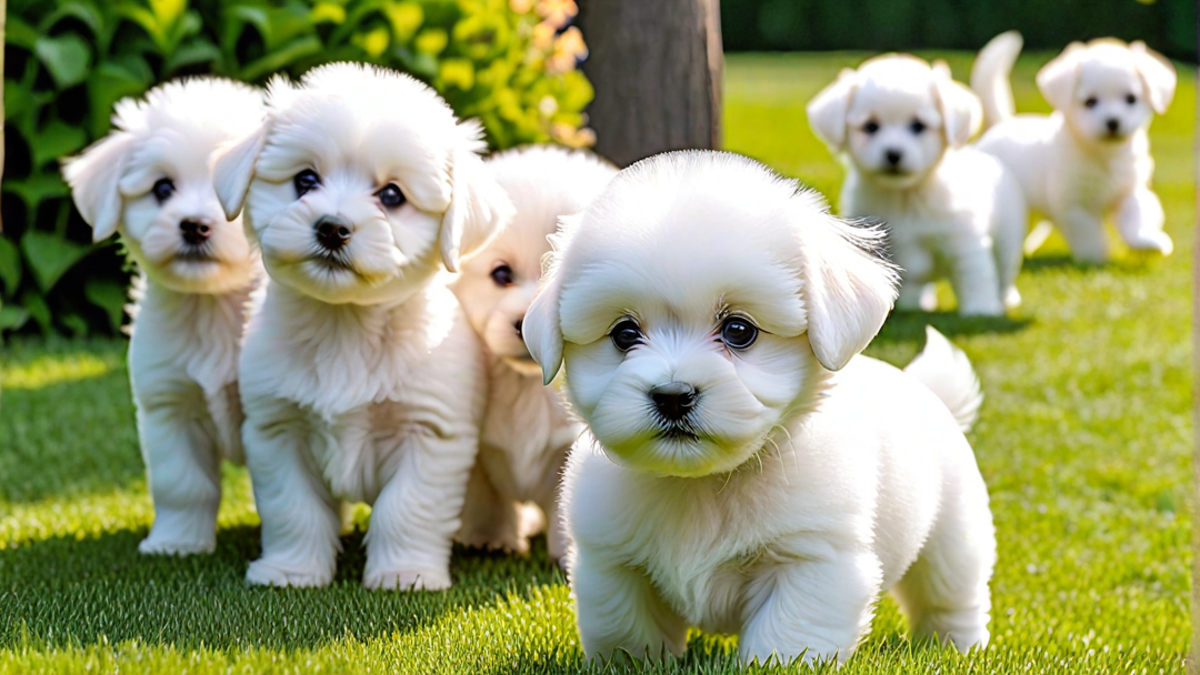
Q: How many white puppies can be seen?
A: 6